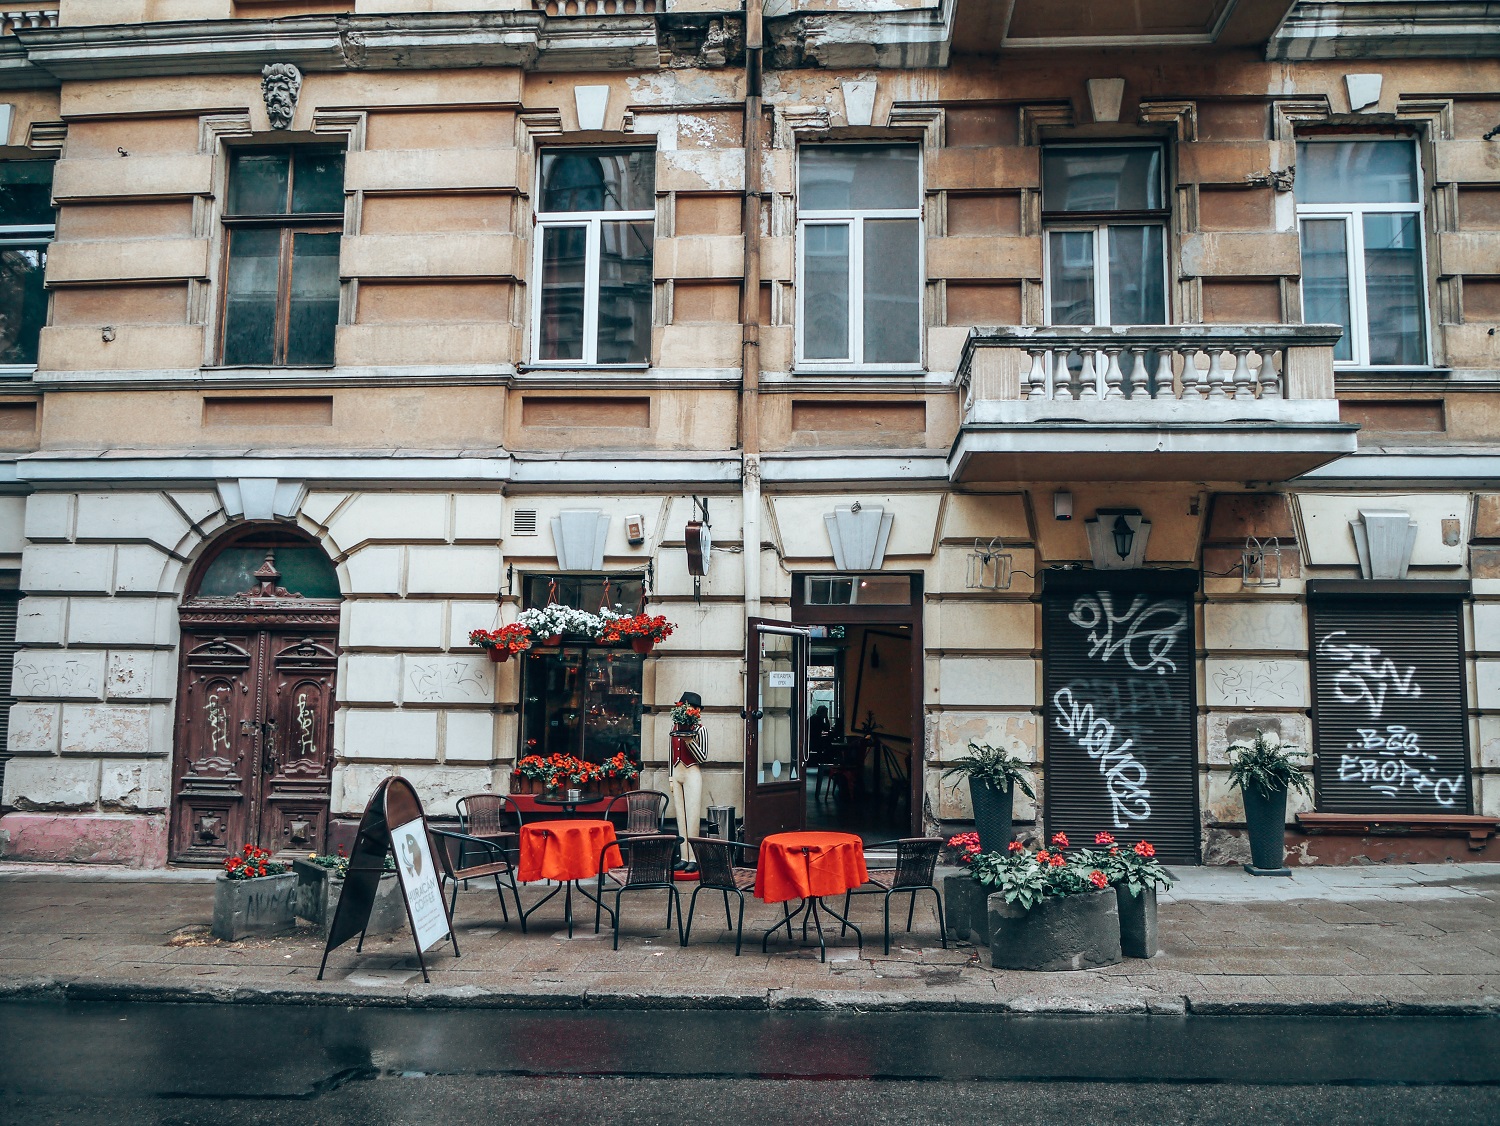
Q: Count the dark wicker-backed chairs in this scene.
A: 6